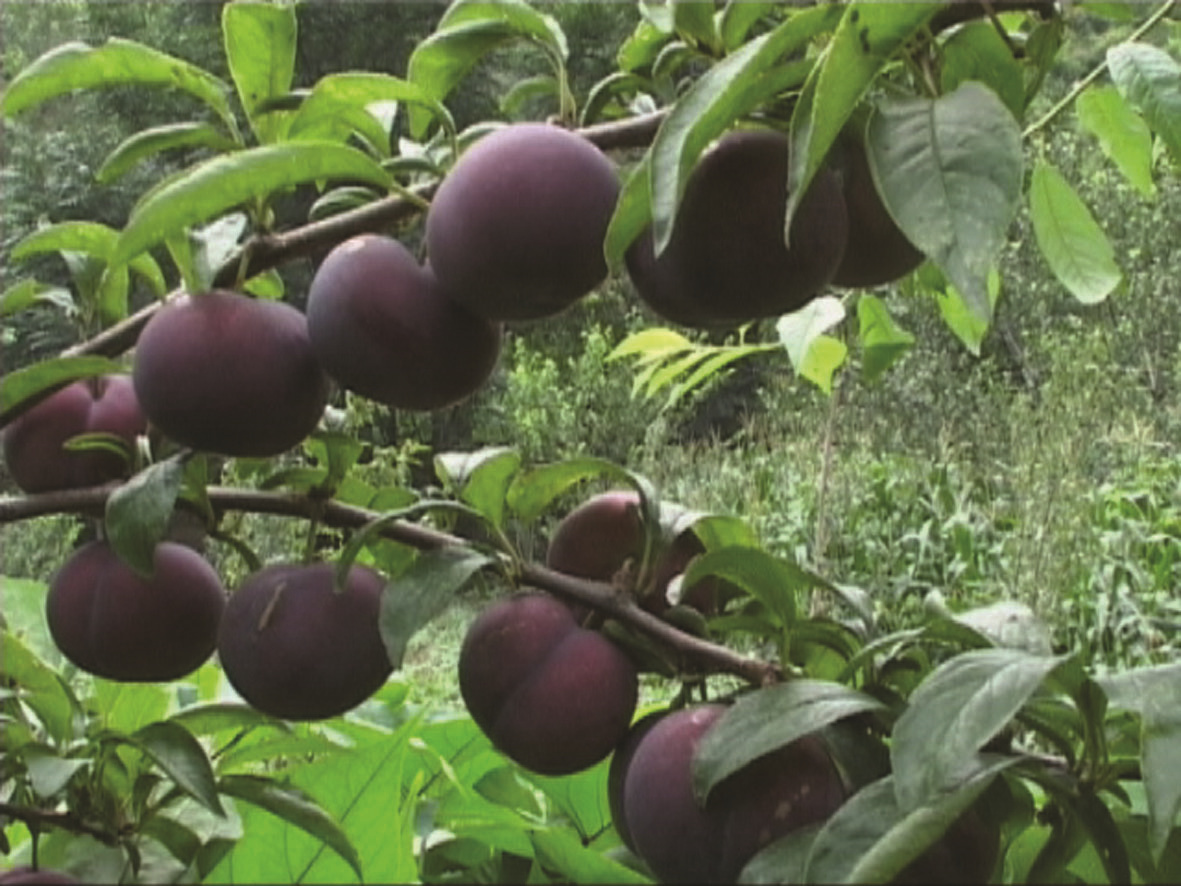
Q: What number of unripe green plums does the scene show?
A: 0